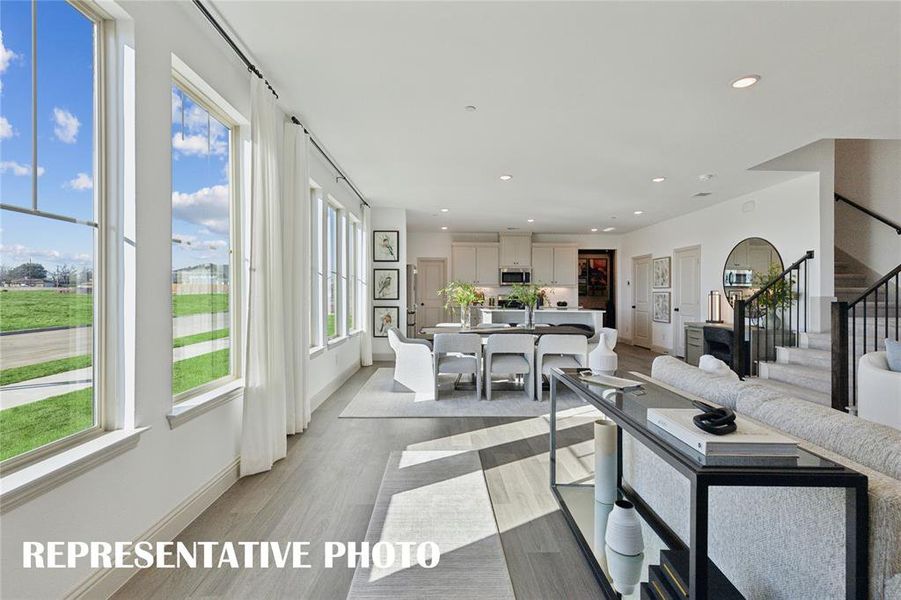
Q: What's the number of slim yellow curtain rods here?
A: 0